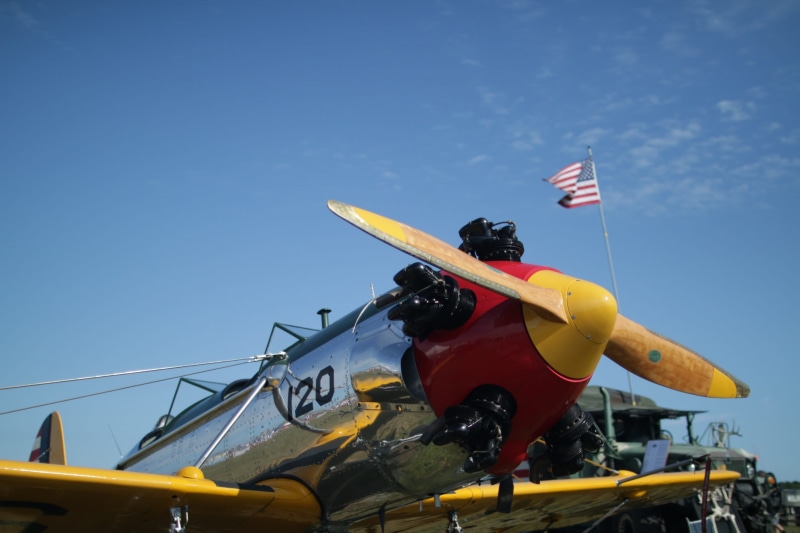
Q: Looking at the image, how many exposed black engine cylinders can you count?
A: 4